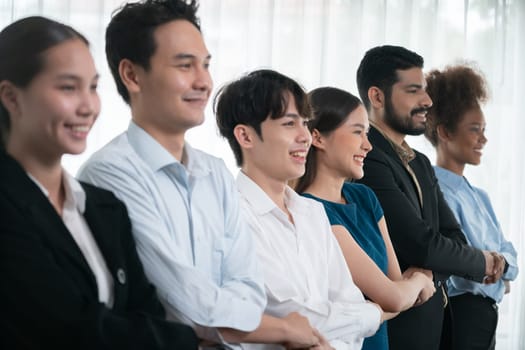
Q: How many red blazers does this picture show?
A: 0